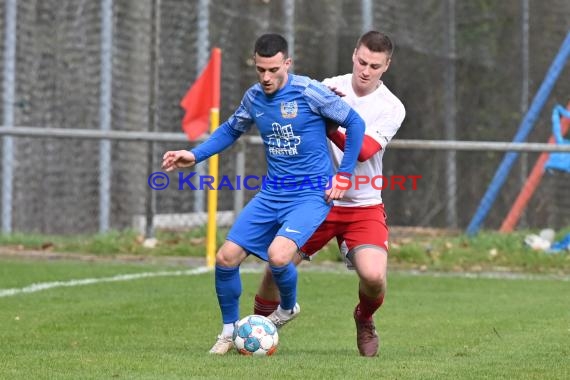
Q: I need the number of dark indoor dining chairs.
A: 0